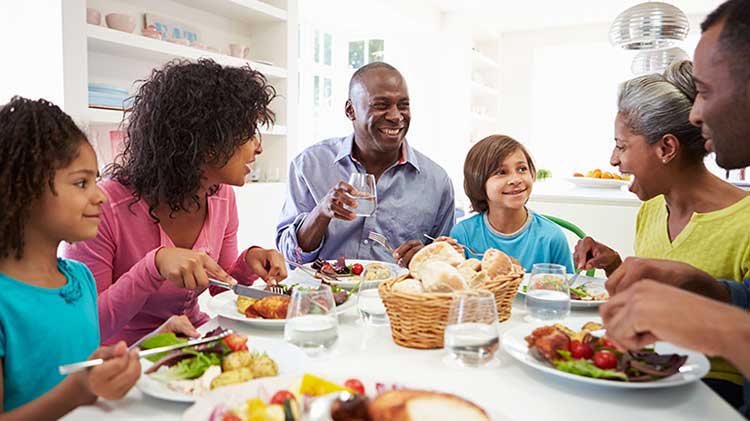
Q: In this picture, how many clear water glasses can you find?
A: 5